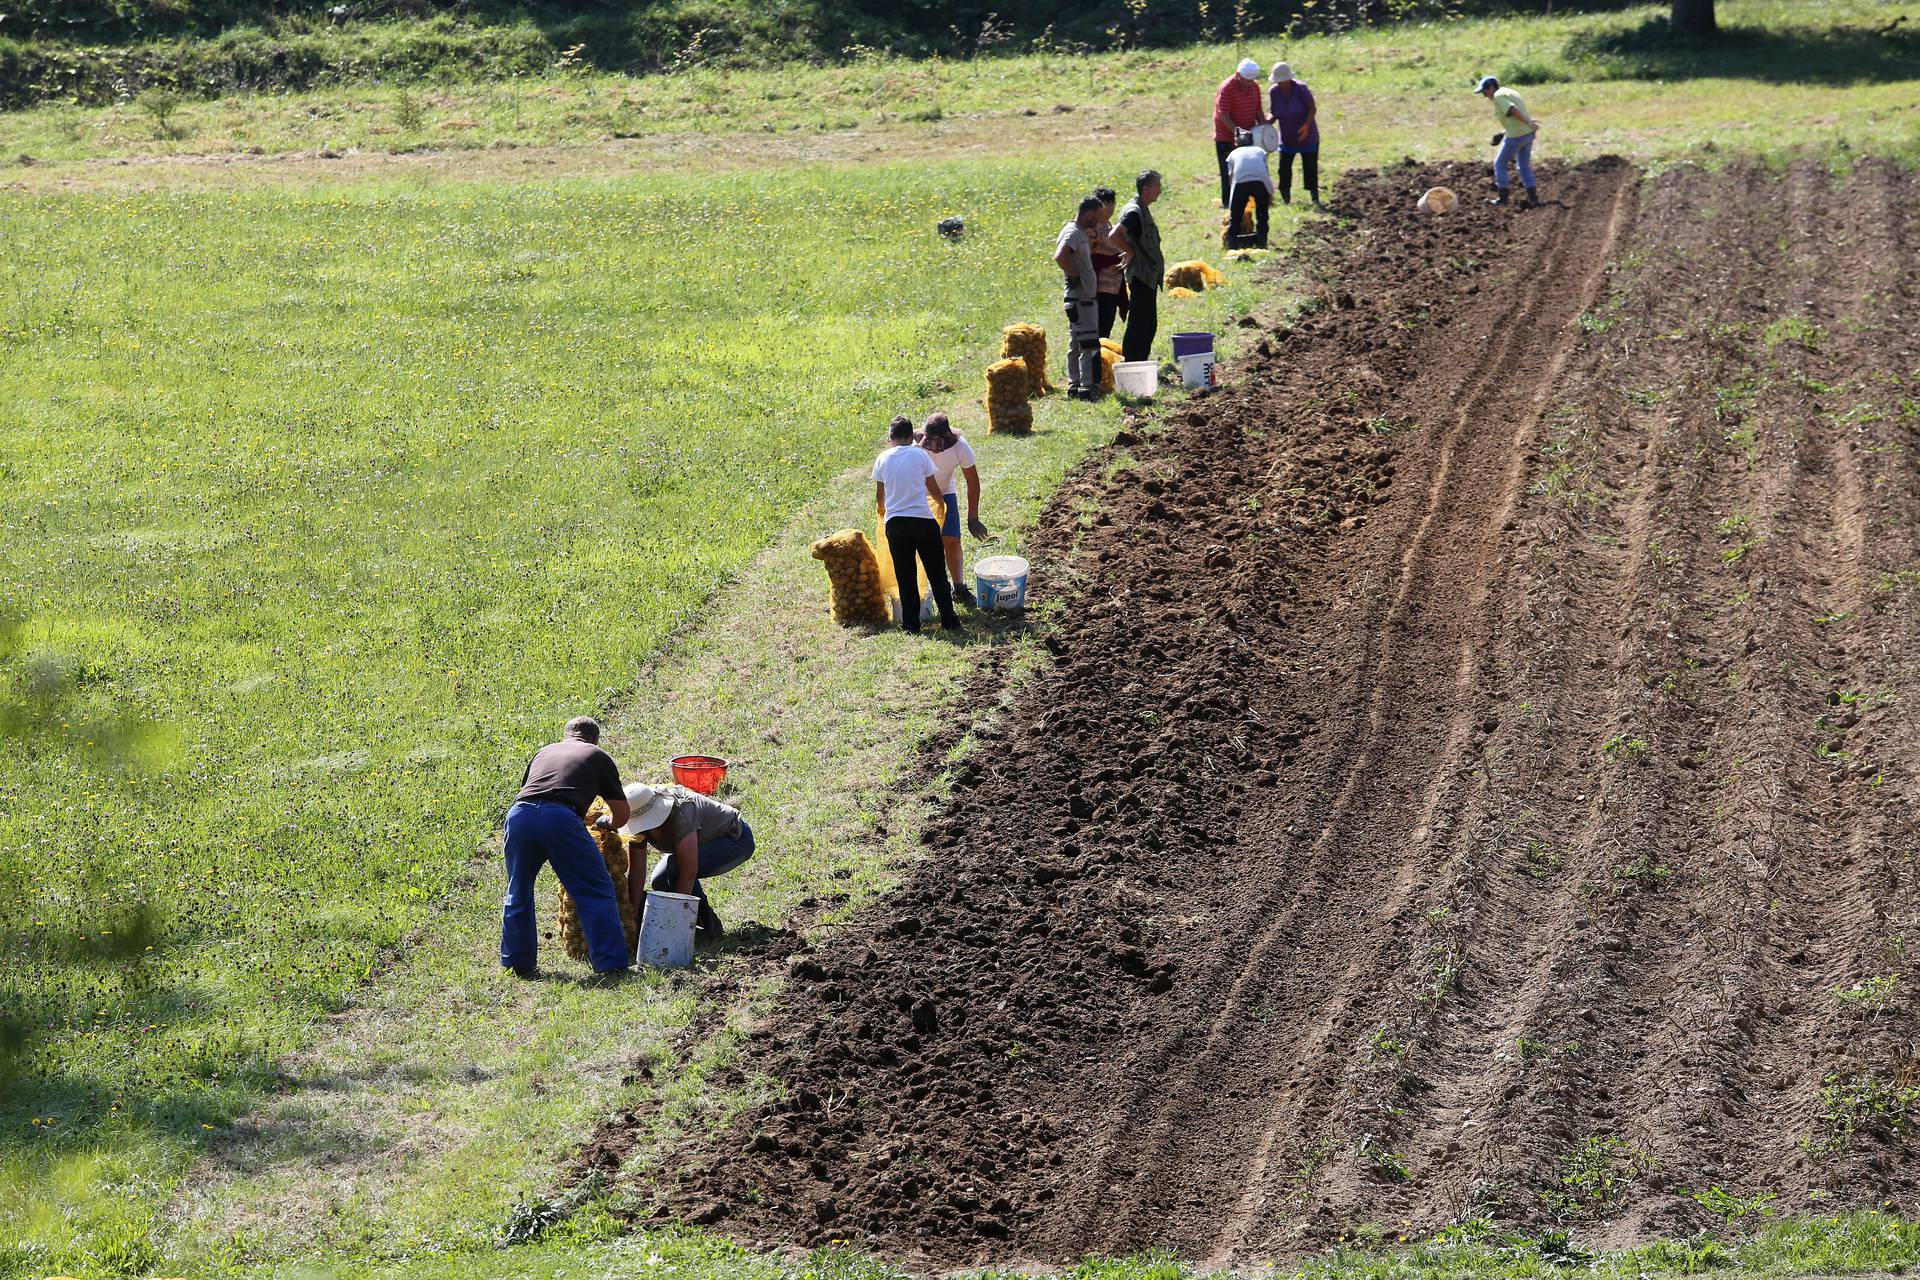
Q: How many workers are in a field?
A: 11